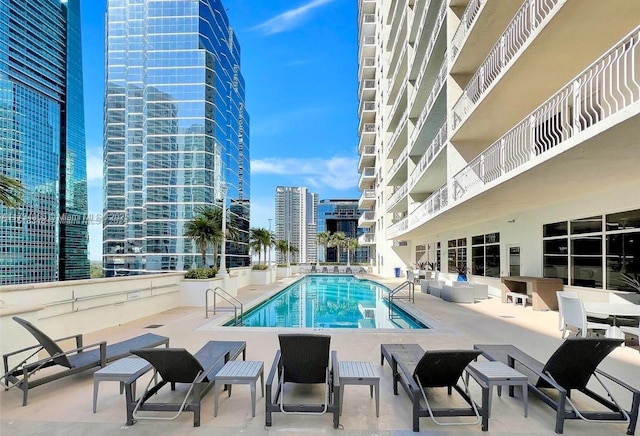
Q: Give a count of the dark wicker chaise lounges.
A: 5